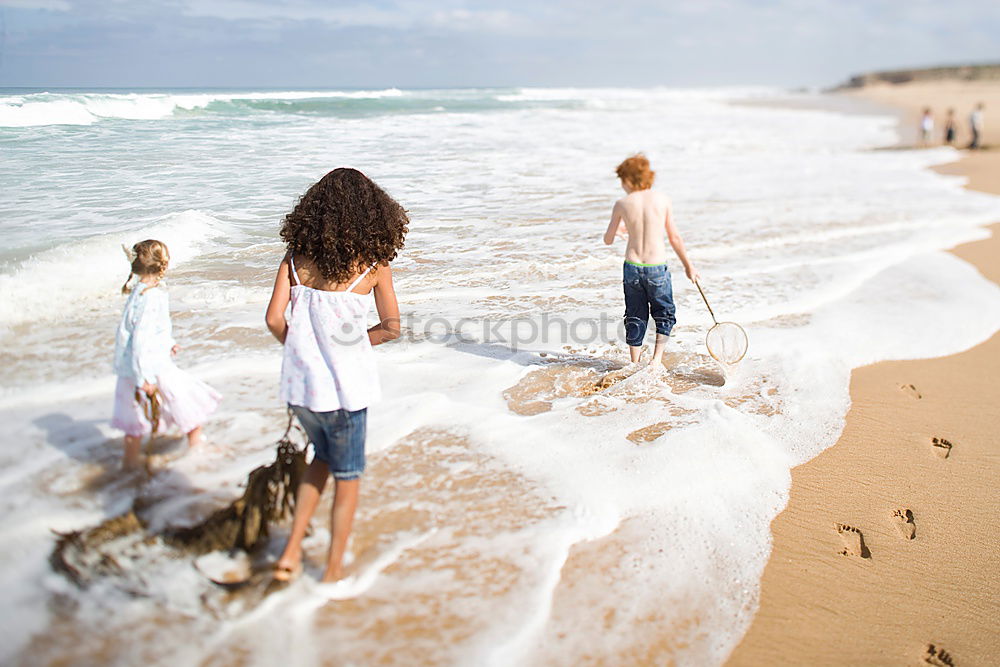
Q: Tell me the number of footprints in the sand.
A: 5